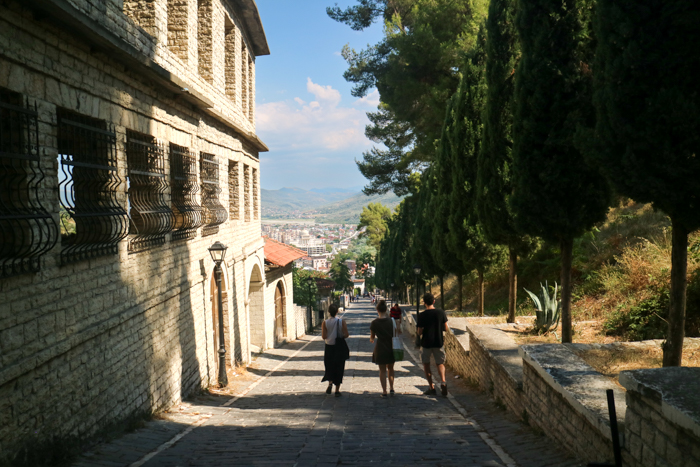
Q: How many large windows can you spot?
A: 5